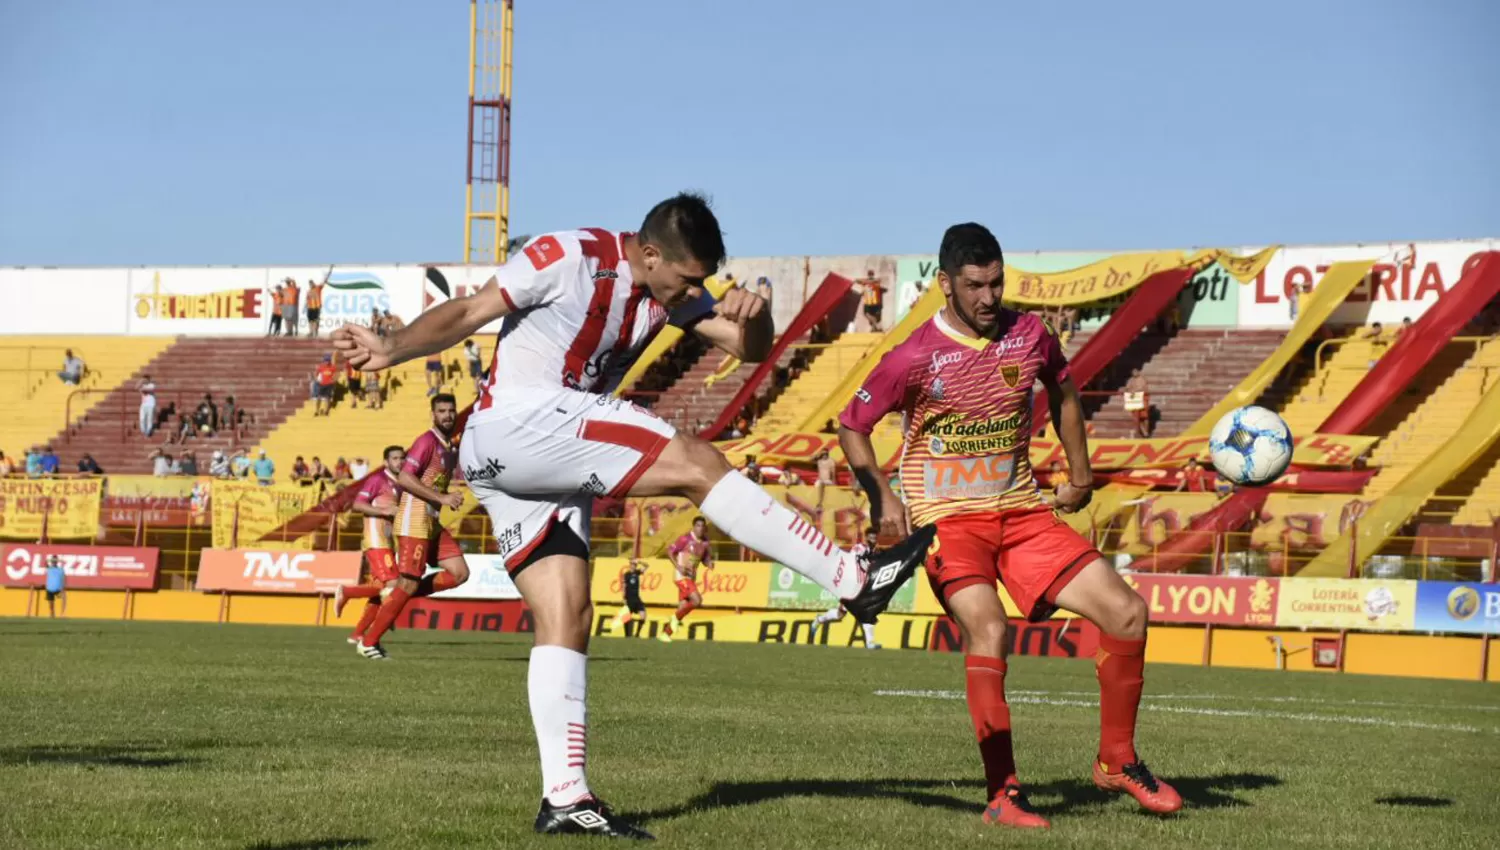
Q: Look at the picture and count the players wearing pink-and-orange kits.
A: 4